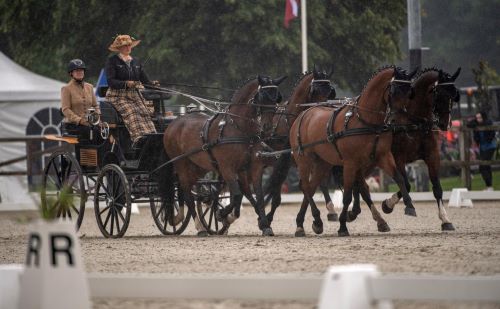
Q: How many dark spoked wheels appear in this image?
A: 4